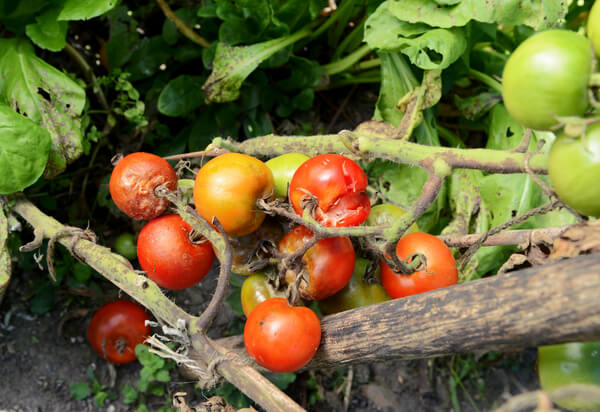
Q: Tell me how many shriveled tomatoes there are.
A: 1